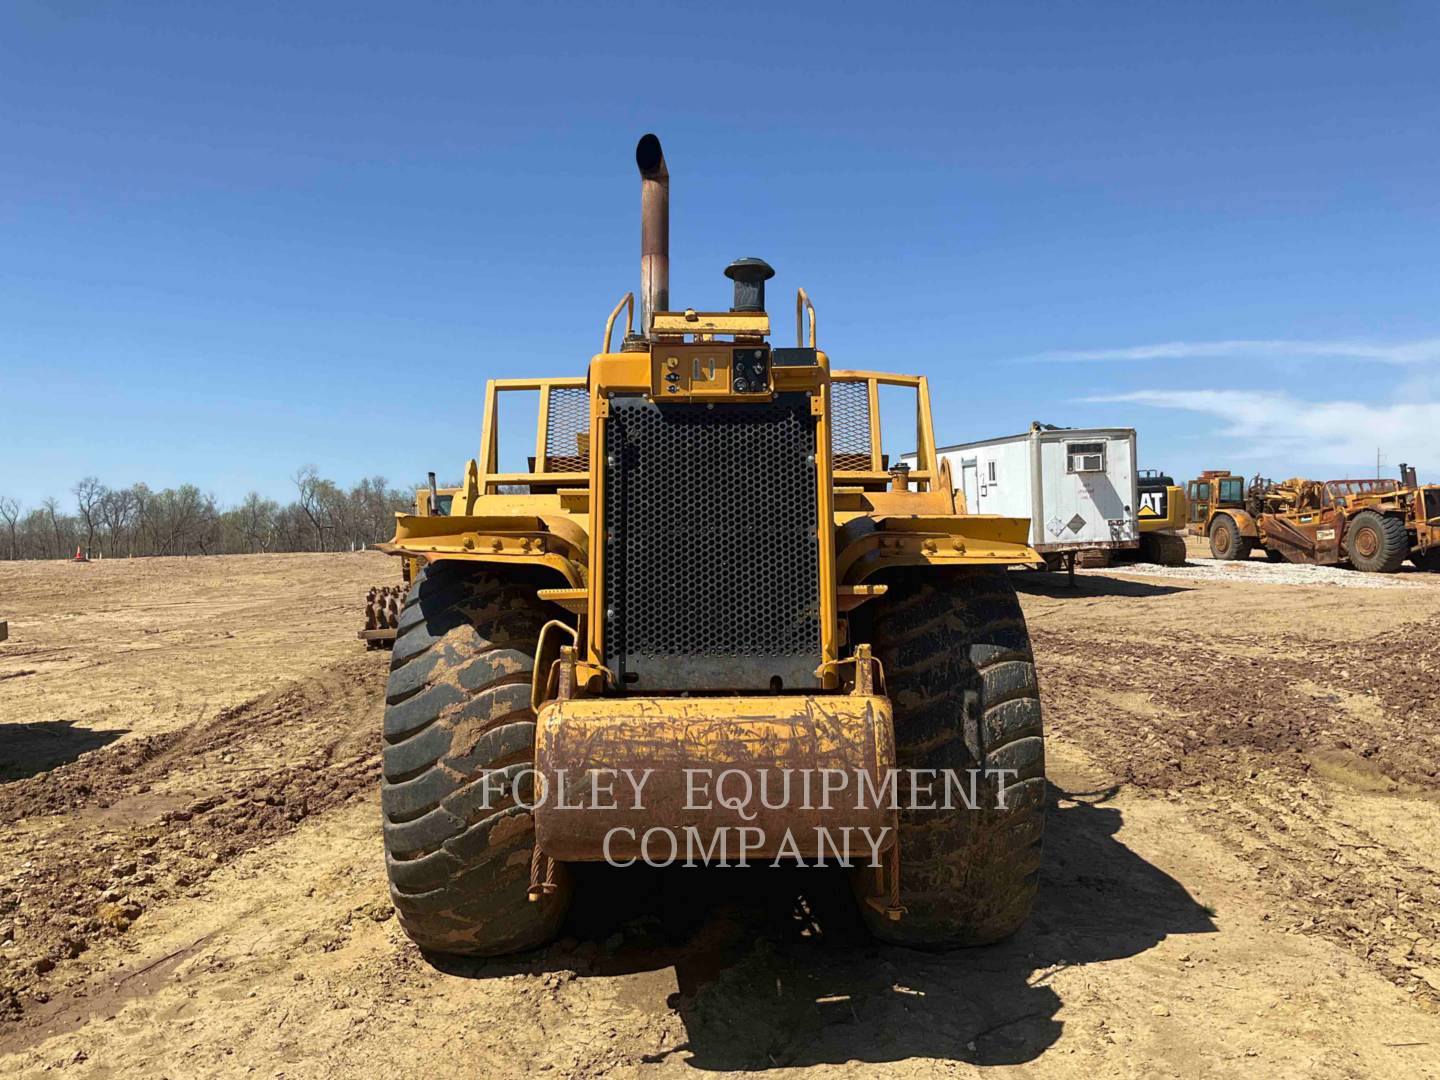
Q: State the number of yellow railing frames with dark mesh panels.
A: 2